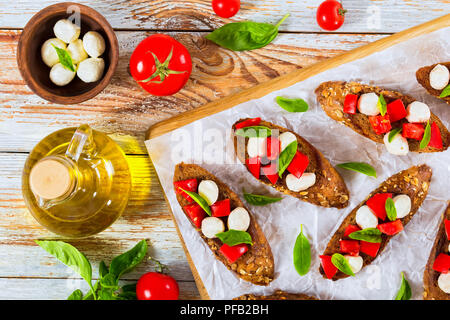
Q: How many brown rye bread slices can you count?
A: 7